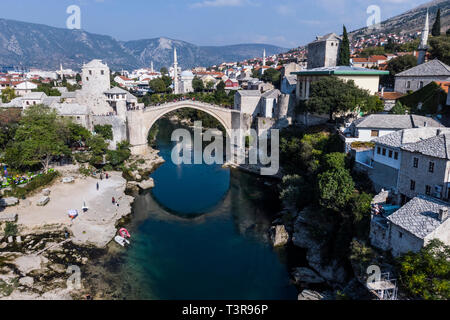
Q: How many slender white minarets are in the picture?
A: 5